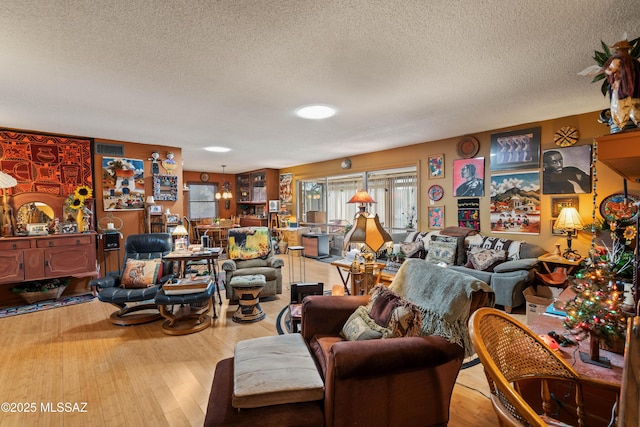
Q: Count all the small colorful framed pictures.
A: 2